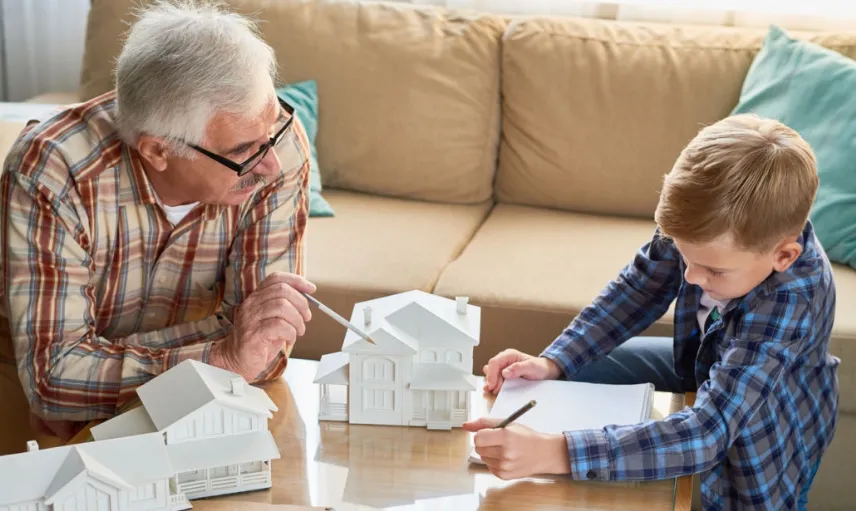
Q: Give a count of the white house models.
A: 3